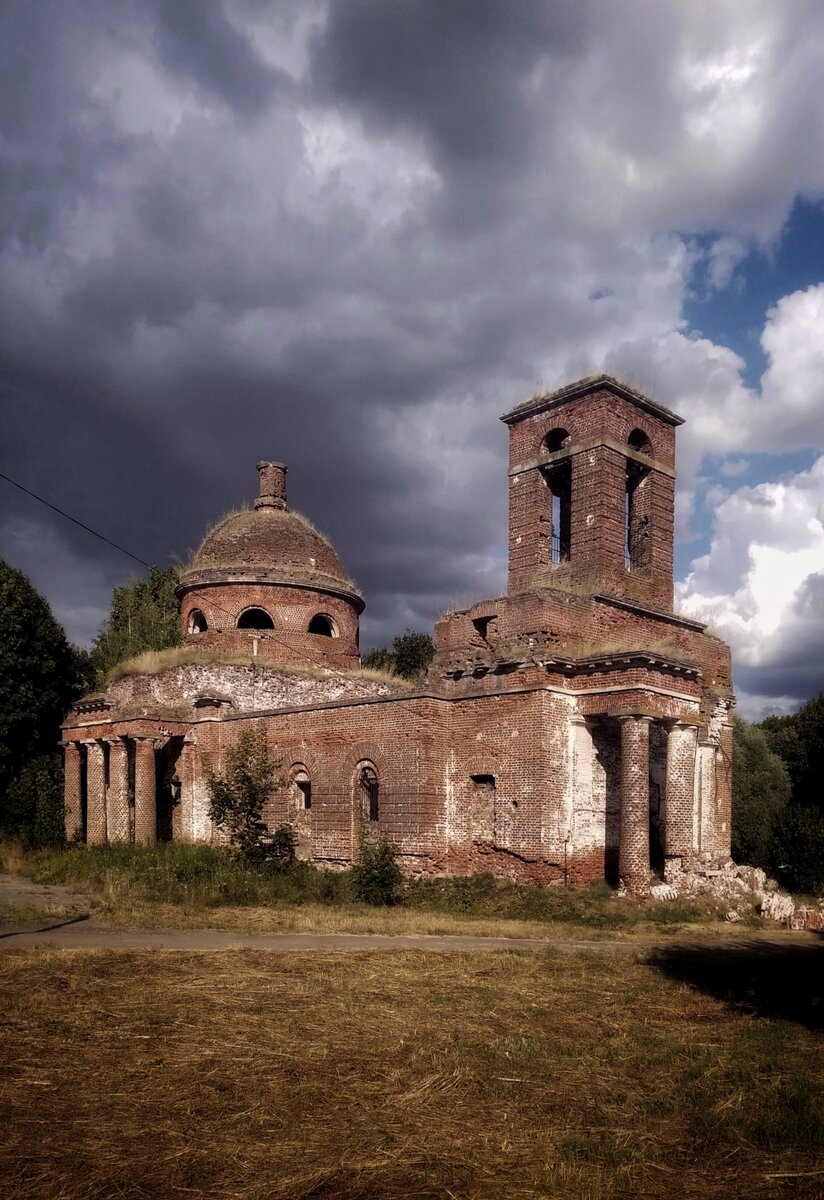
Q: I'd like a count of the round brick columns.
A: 6